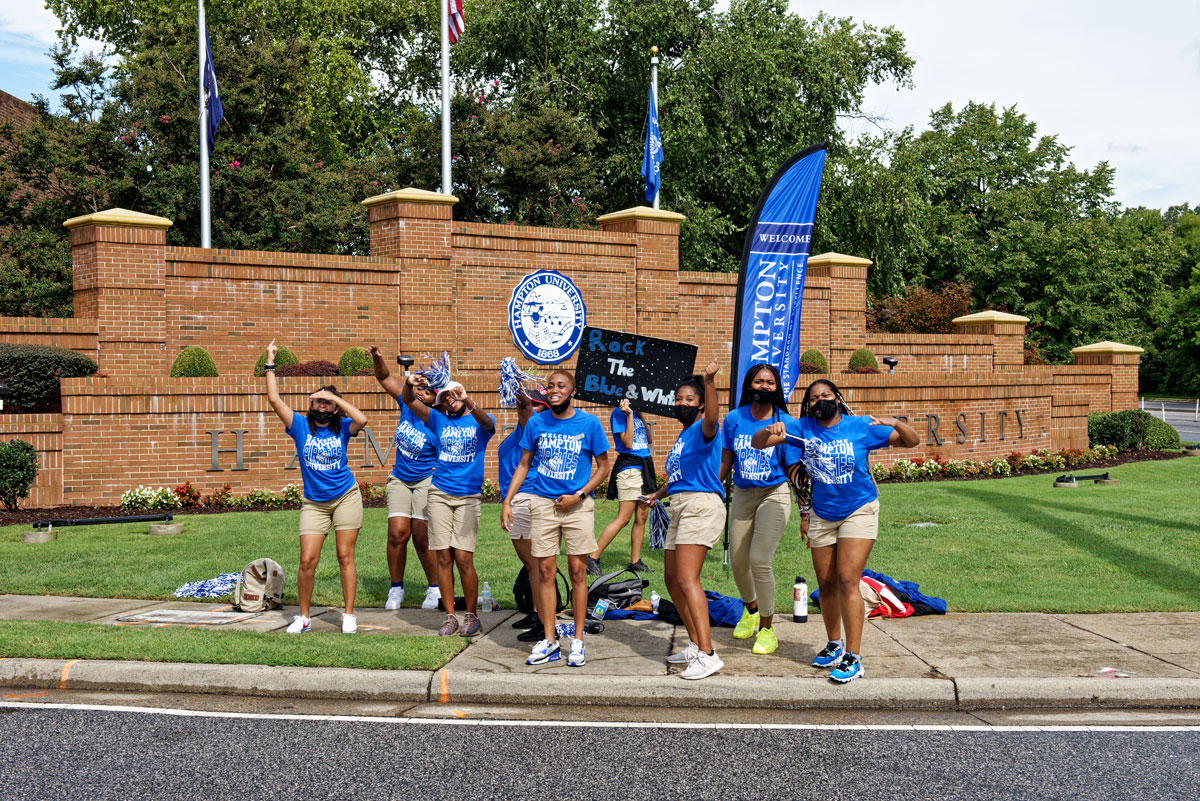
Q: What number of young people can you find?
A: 9